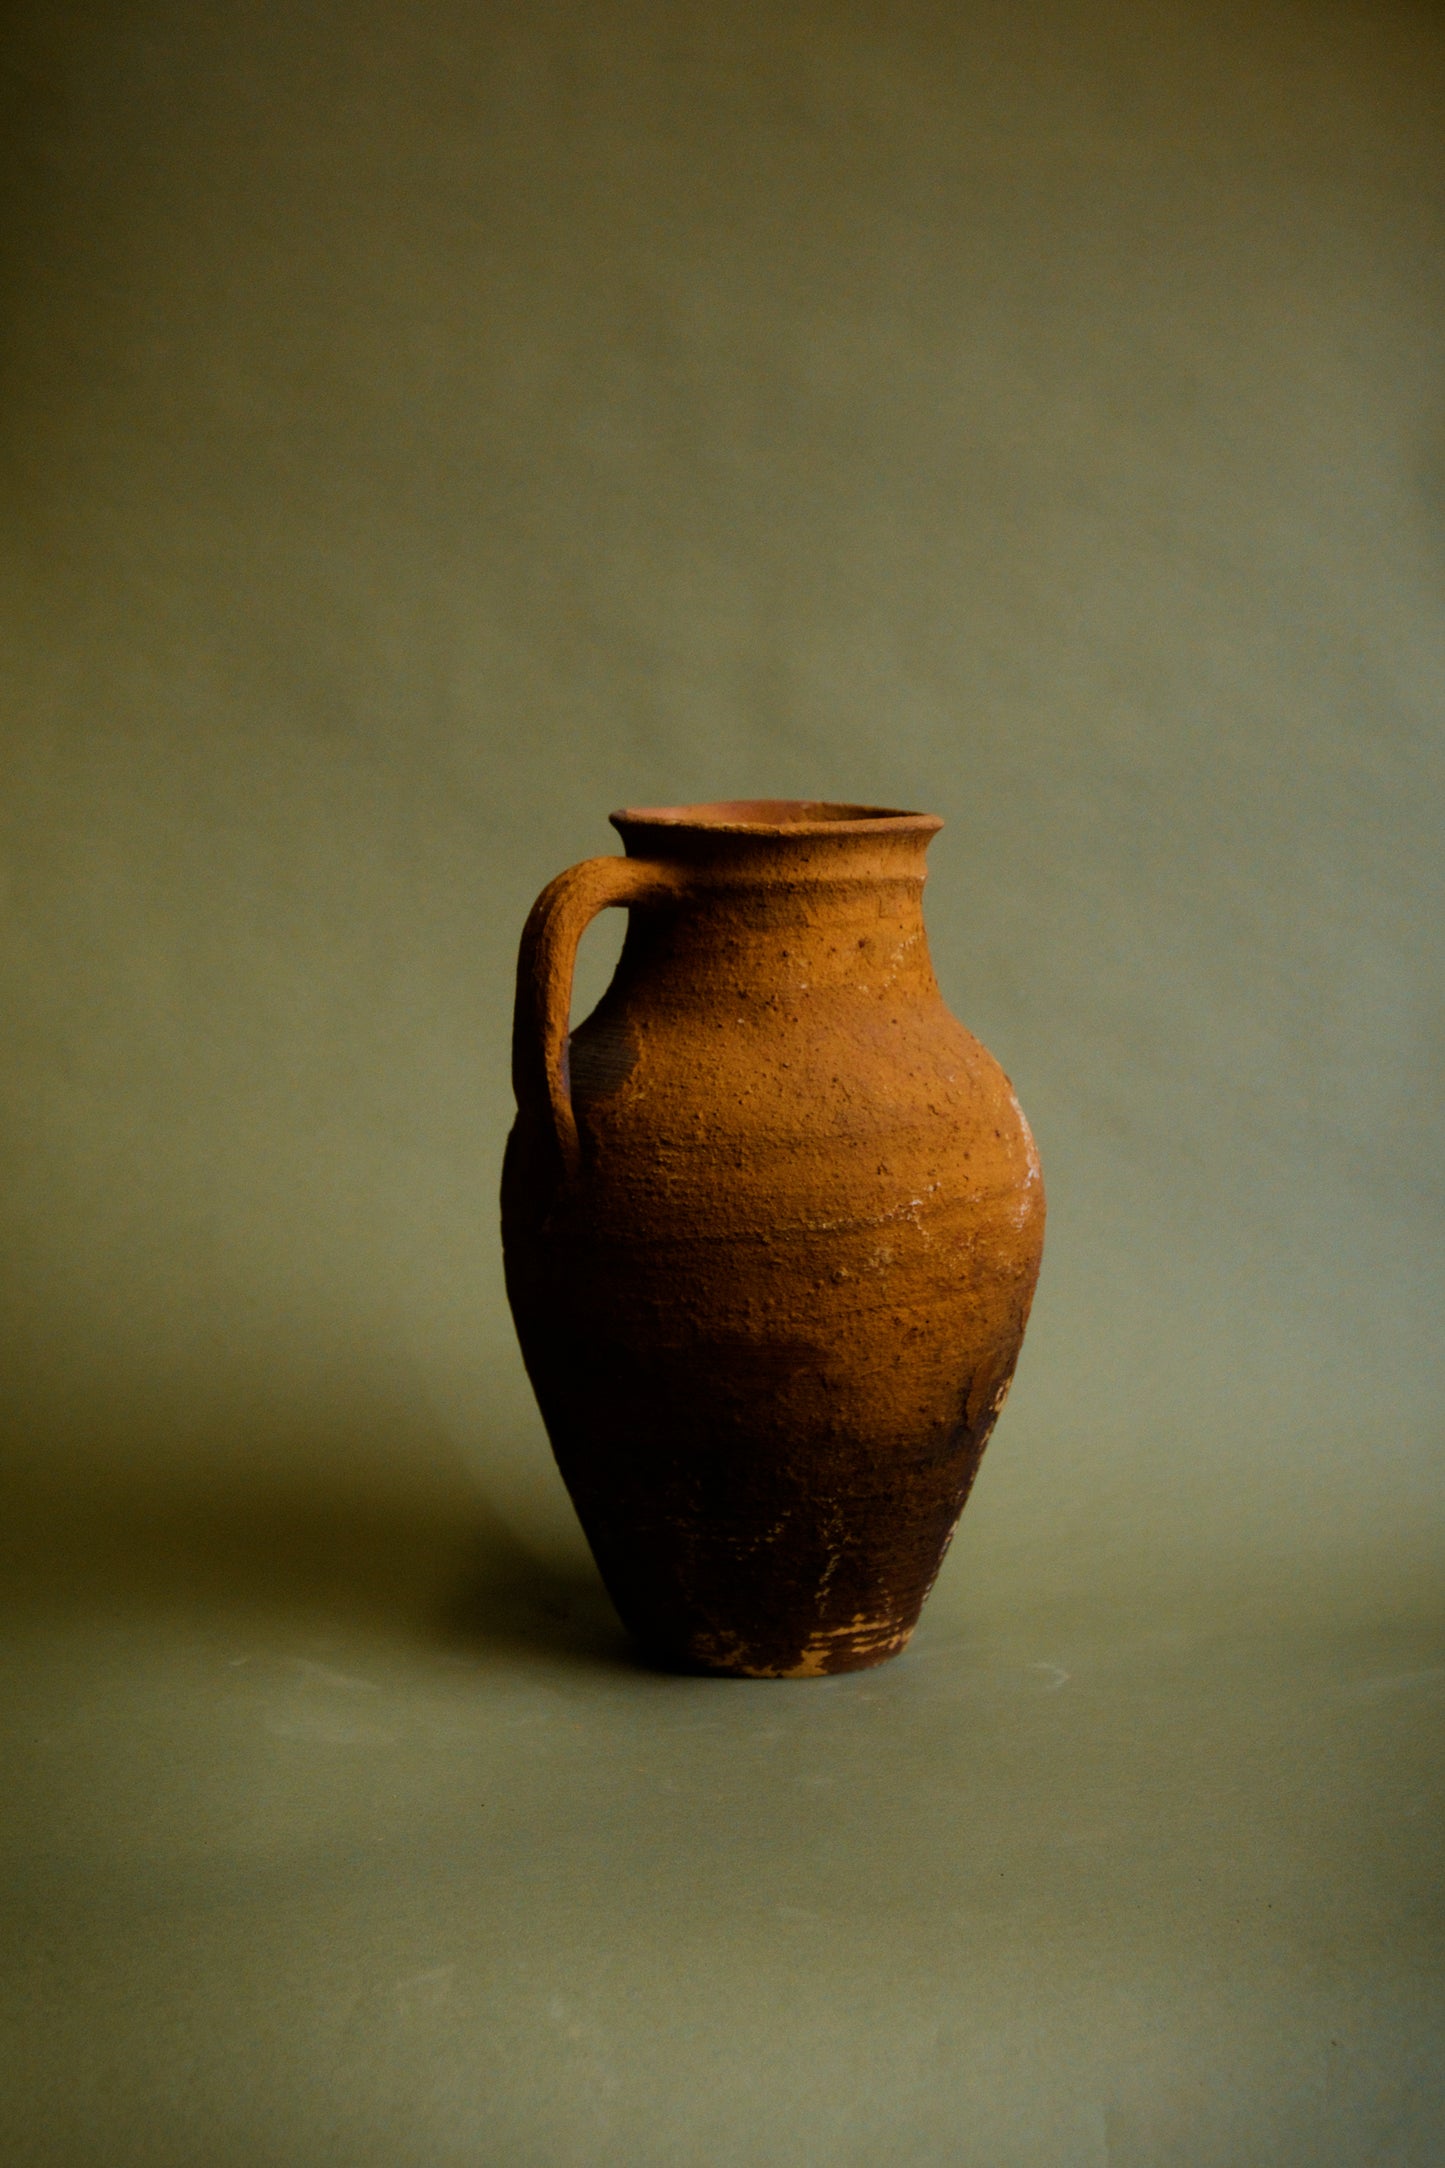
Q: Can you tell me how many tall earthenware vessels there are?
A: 1